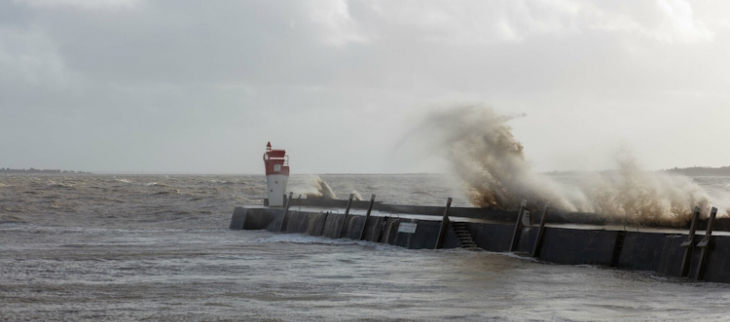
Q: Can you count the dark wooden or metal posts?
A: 8